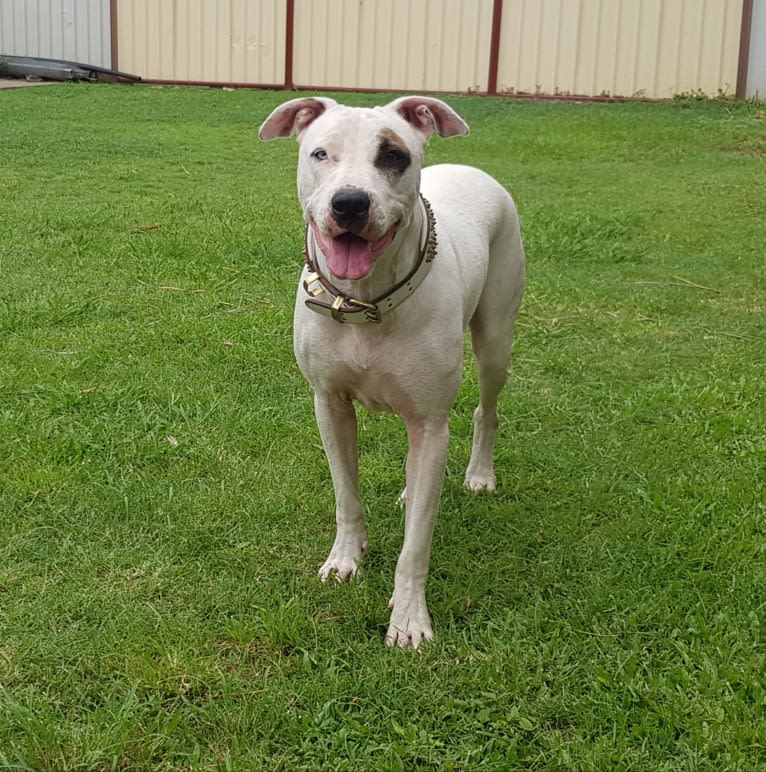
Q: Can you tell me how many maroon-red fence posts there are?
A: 4